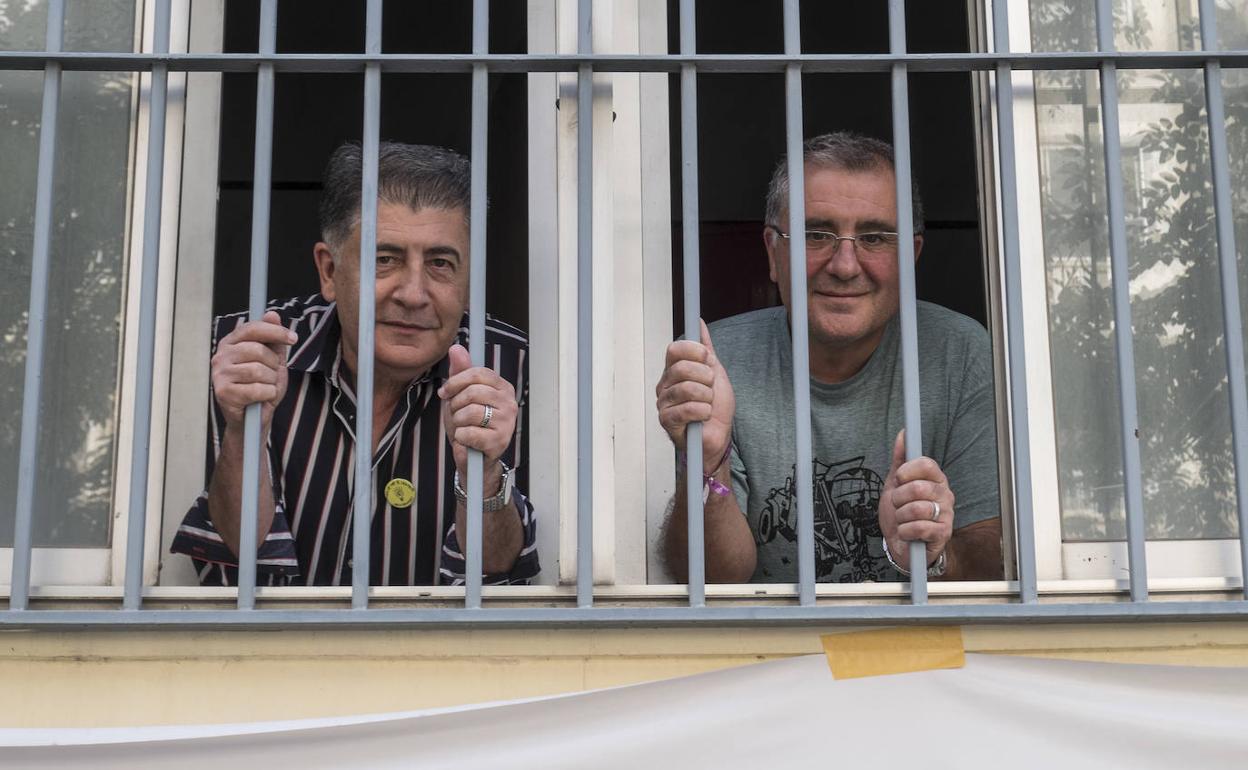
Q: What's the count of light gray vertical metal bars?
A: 12